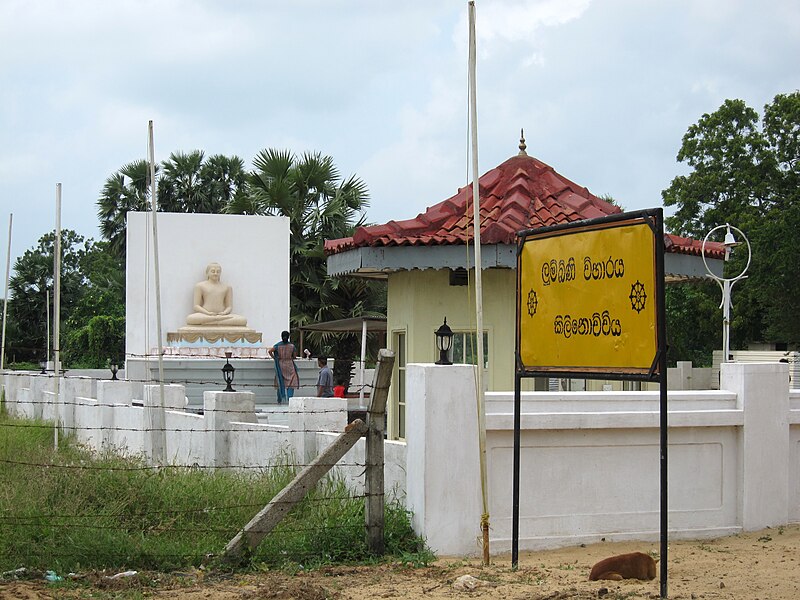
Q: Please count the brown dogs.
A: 1